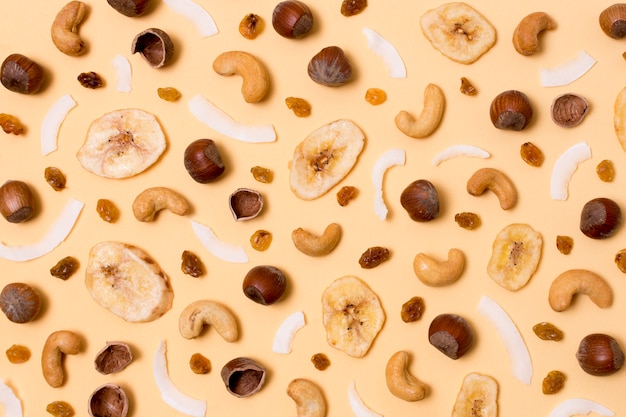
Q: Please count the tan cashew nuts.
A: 13